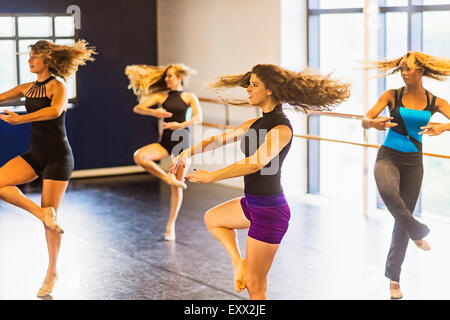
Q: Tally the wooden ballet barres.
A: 2